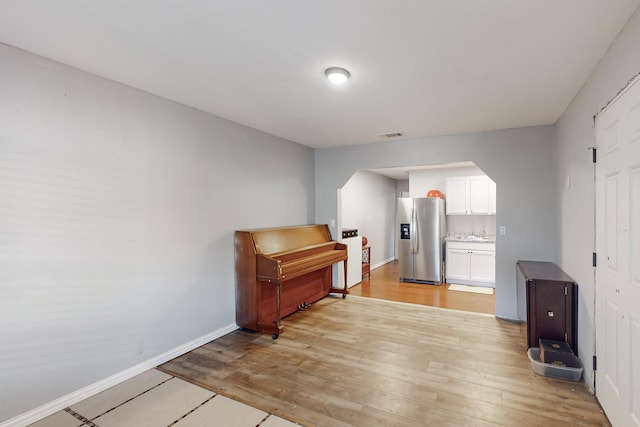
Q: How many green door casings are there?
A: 0